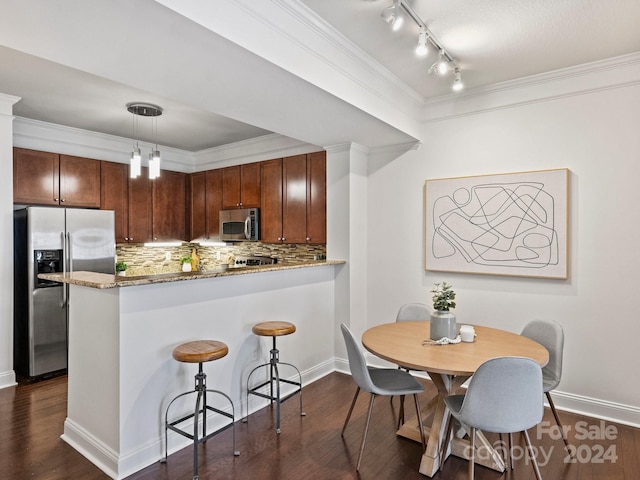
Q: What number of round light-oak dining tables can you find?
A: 1